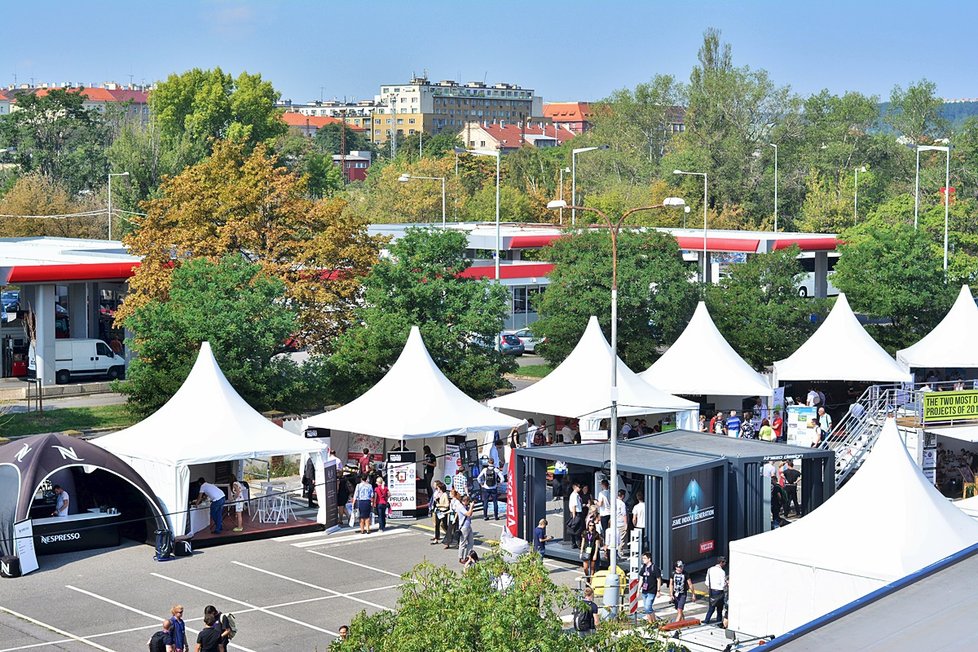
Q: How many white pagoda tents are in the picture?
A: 7